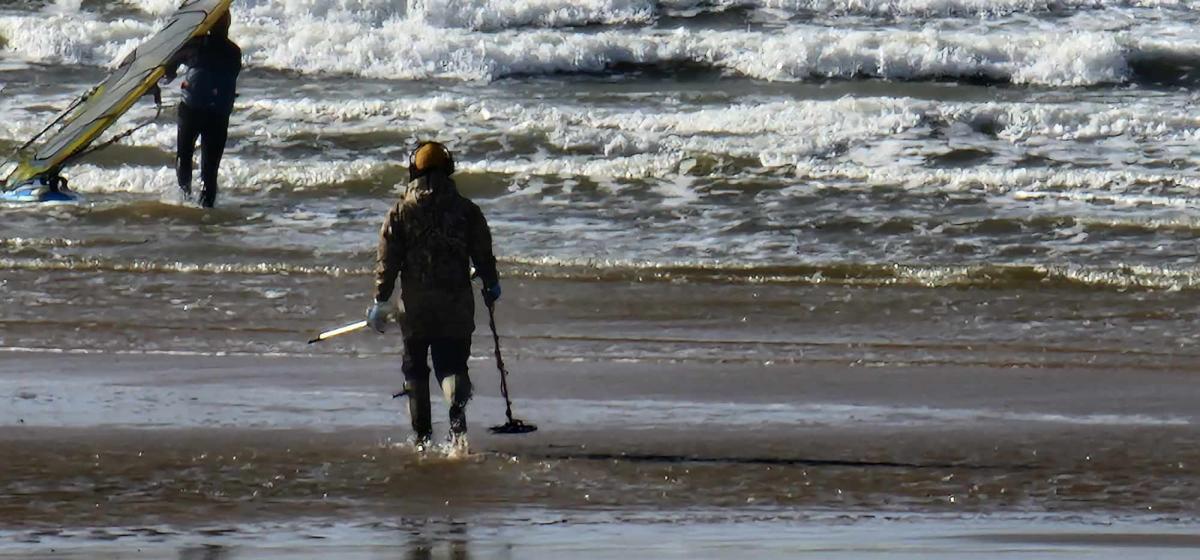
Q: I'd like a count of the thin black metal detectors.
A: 1